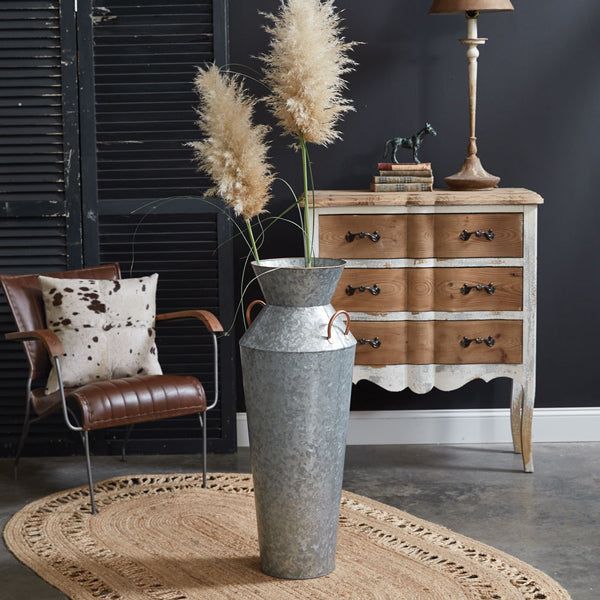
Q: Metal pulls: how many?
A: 6